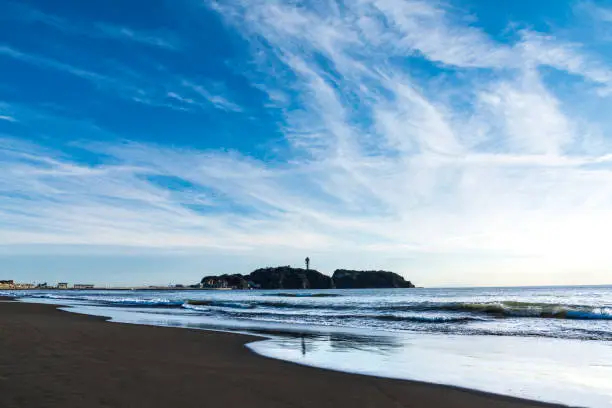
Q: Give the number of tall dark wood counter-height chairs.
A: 0